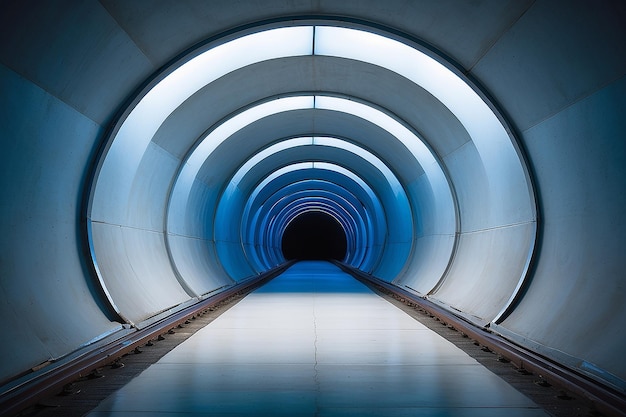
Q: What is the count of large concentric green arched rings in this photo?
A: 0